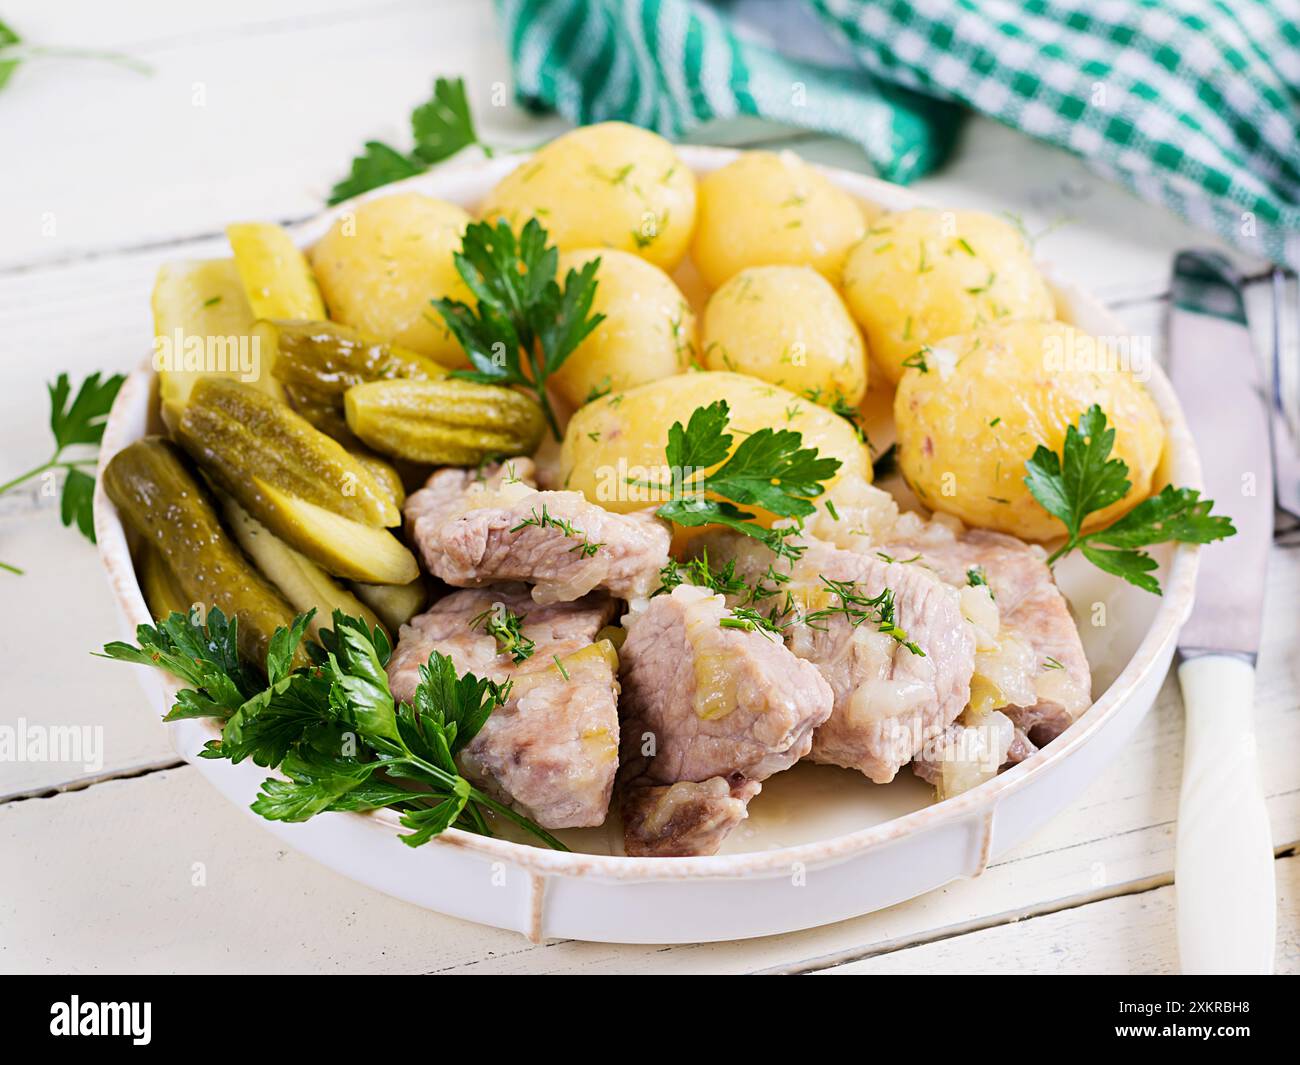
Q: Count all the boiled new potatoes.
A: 8